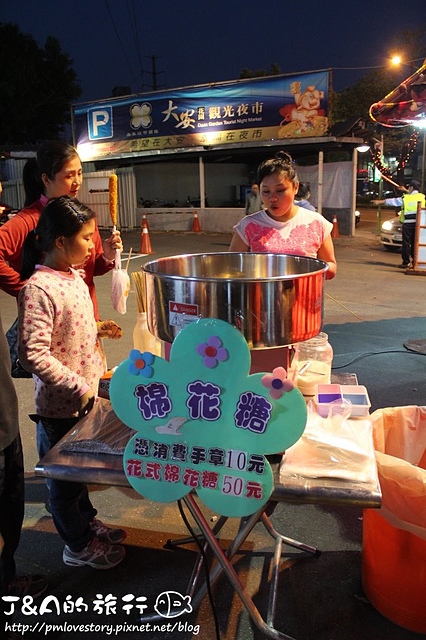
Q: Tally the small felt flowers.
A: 3